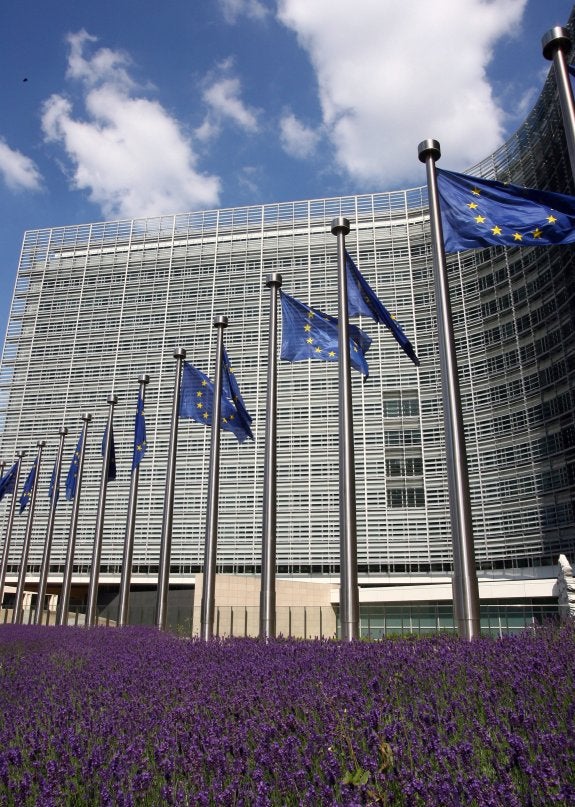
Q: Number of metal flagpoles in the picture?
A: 13